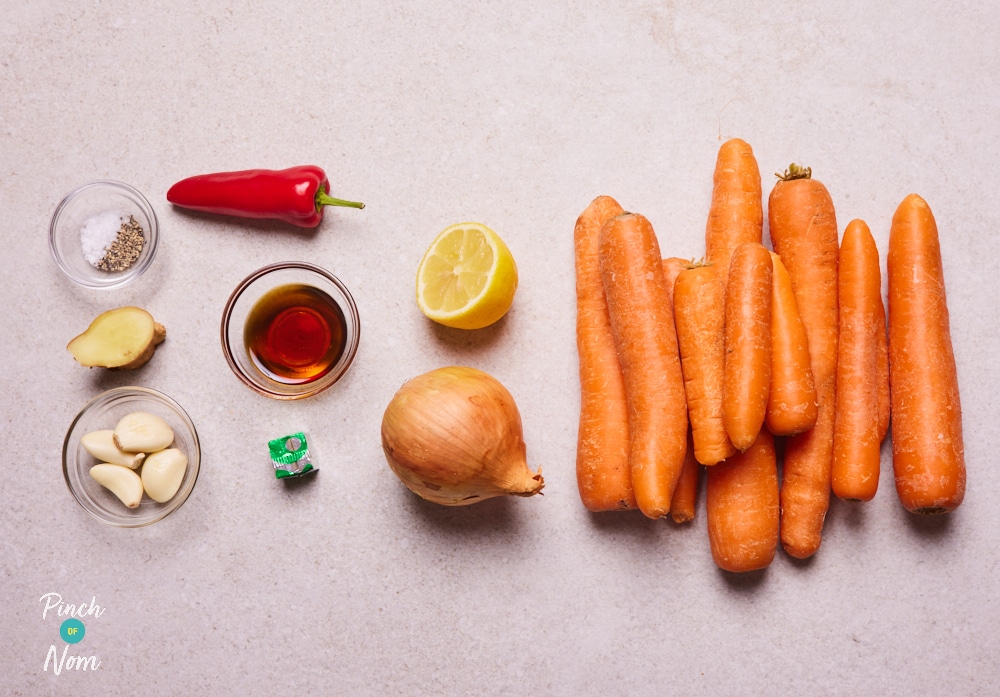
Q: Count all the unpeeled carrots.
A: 11